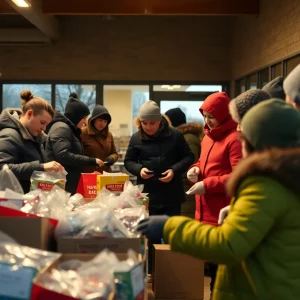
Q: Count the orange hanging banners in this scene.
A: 0